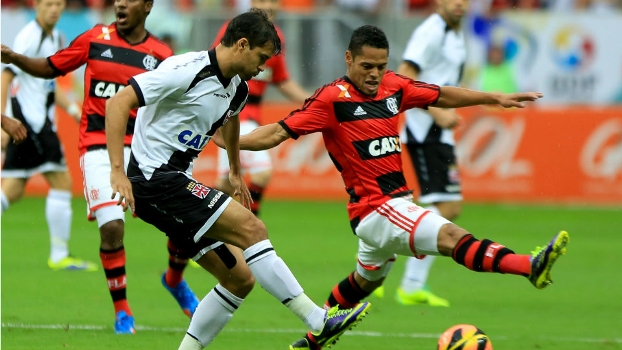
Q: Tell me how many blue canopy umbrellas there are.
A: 0